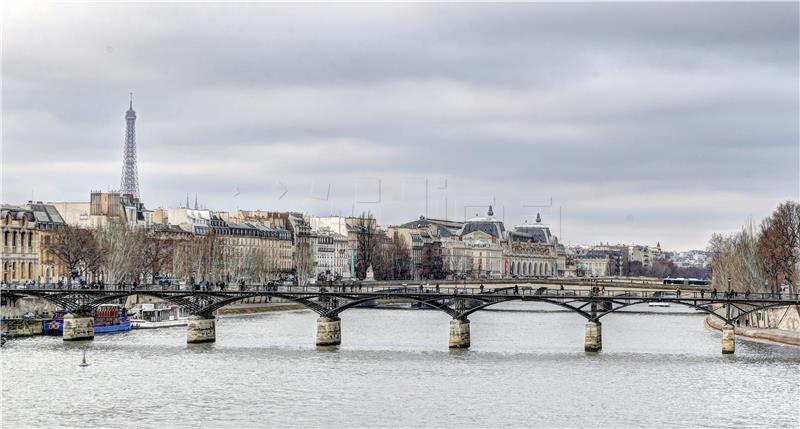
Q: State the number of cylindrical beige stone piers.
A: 6